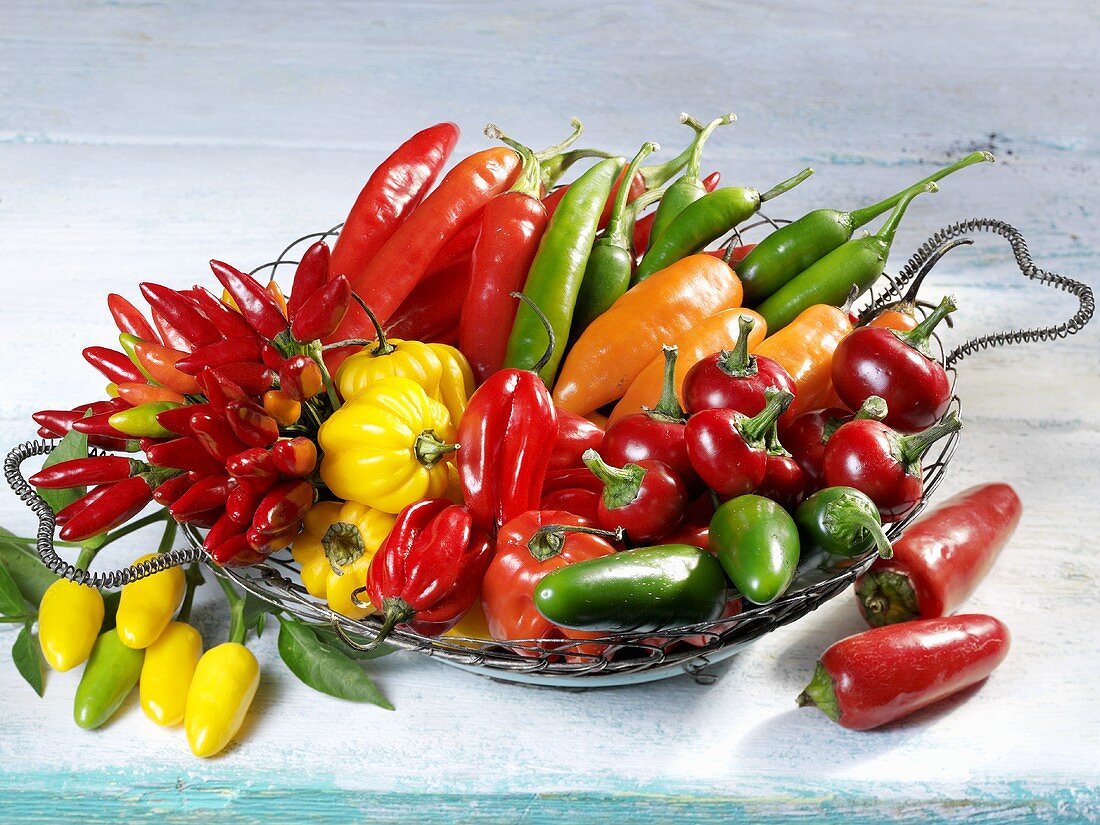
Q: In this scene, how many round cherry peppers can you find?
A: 8